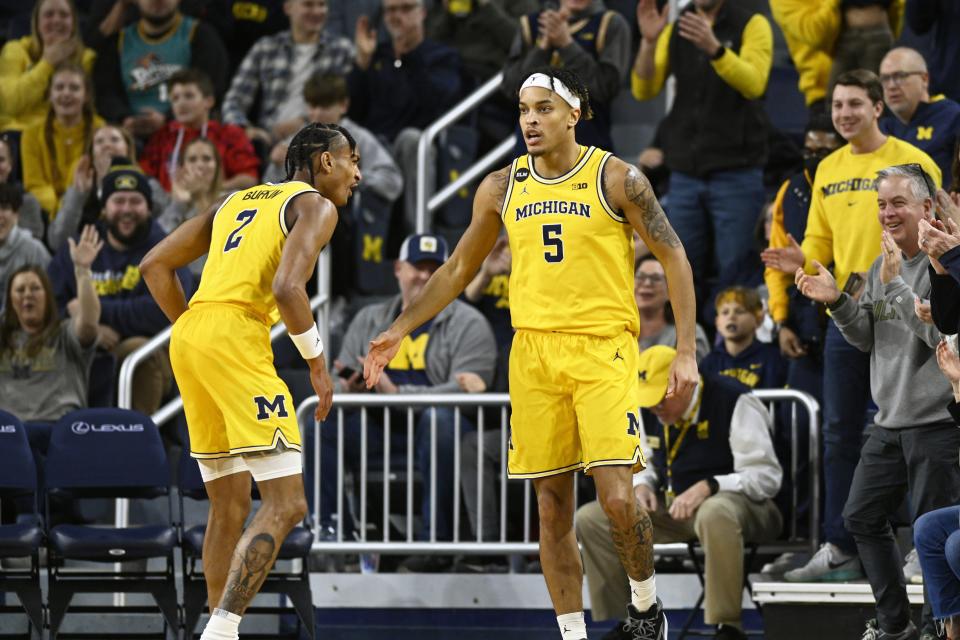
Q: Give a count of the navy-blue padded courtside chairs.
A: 3